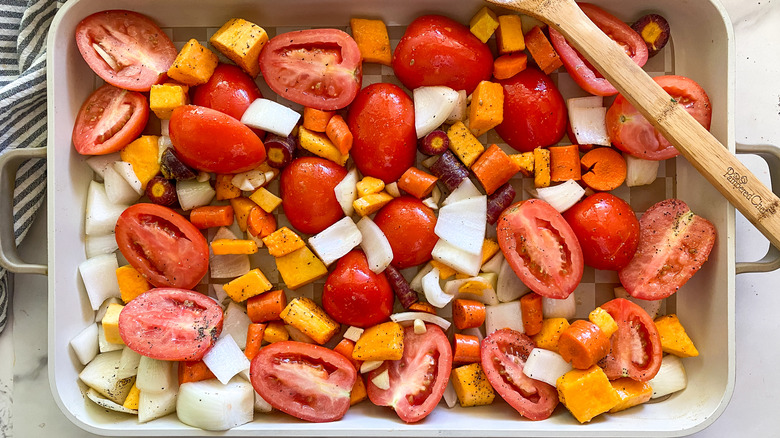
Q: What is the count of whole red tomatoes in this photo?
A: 9